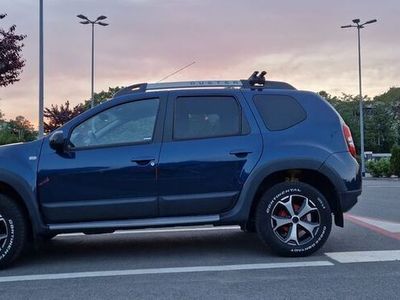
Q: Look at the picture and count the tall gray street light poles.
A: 3